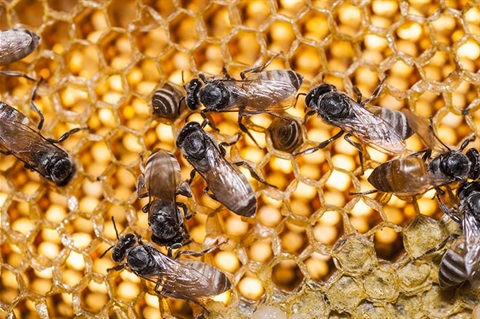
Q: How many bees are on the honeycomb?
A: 11